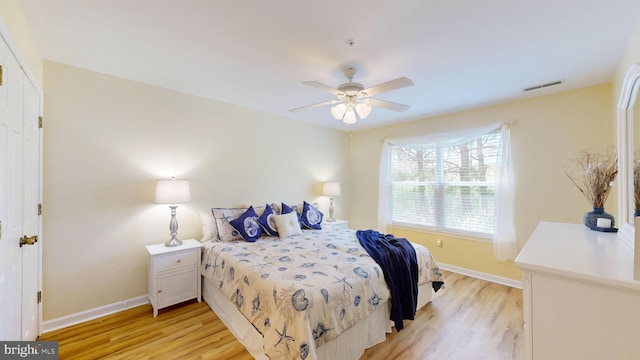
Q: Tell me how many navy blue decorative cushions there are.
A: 4